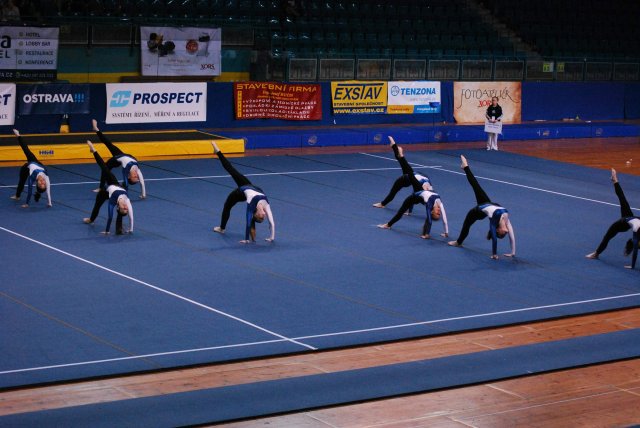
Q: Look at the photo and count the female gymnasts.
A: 8